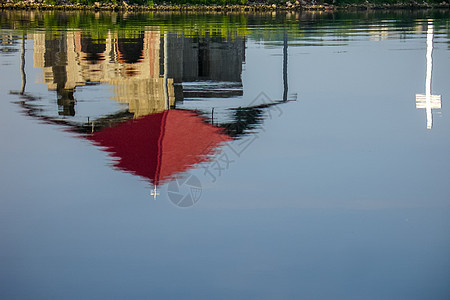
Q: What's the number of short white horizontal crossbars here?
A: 2